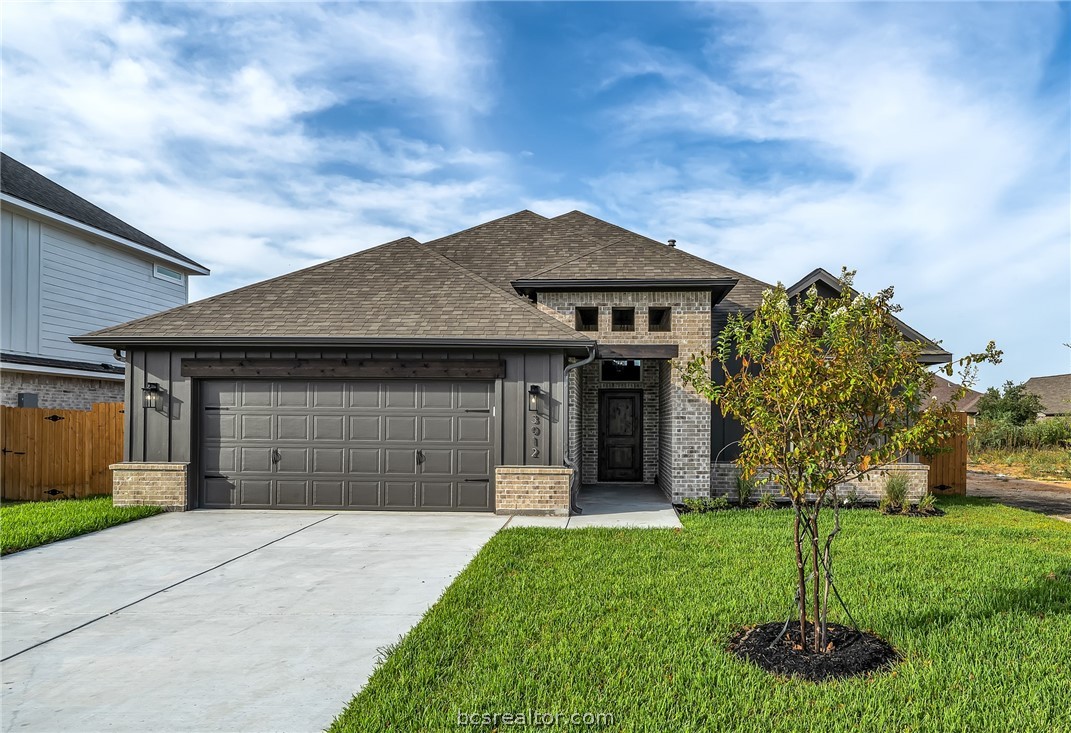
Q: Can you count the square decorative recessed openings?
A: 3